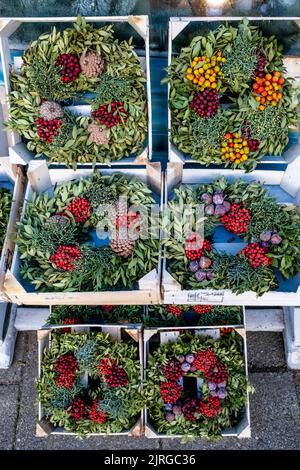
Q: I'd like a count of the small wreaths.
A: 2